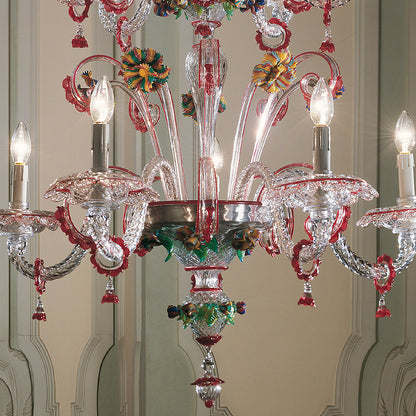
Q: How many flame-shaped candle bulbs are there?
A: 5